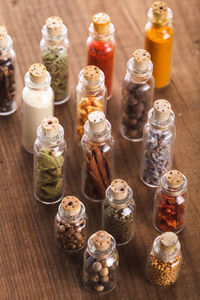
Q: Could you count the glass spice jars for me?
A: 15